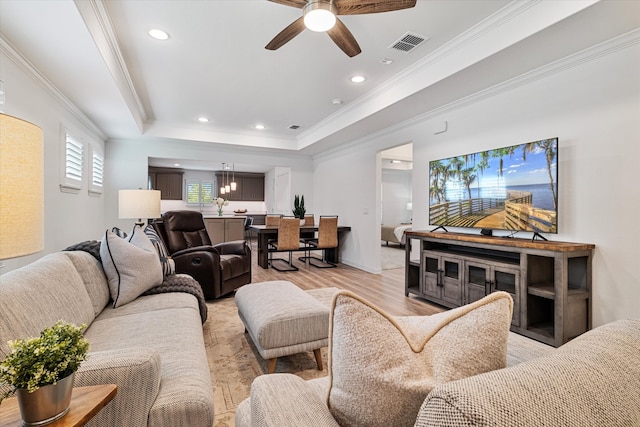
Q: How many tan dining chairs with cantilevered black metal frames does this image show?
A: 4